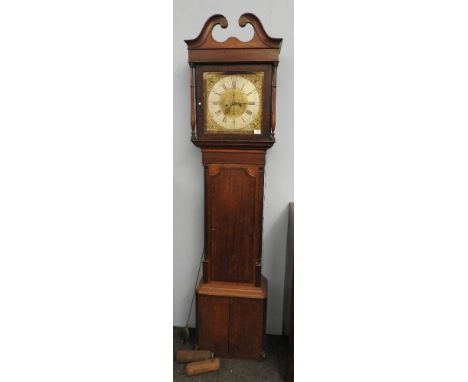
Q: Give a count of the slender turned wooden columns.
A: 2